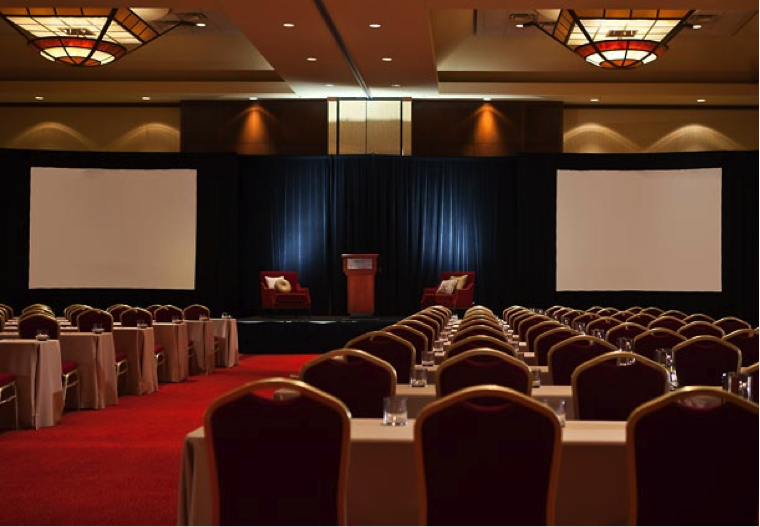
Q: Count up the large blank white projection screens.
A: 2